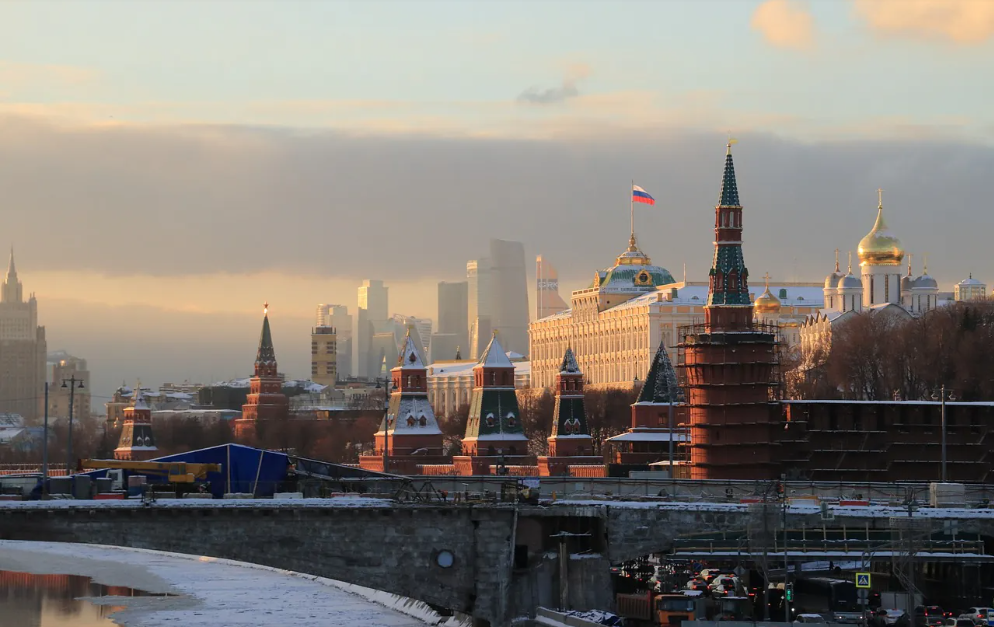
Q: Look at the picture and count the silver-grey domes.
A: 4